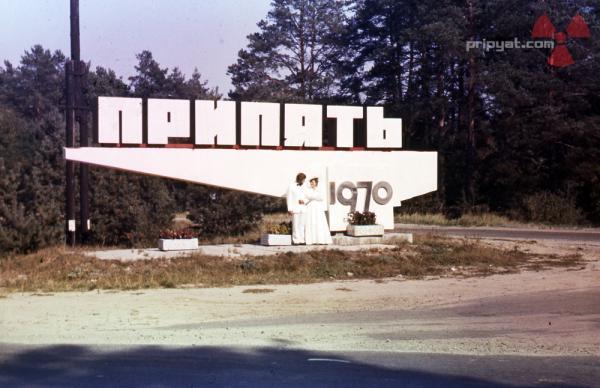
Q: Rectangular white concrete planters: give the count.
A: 3